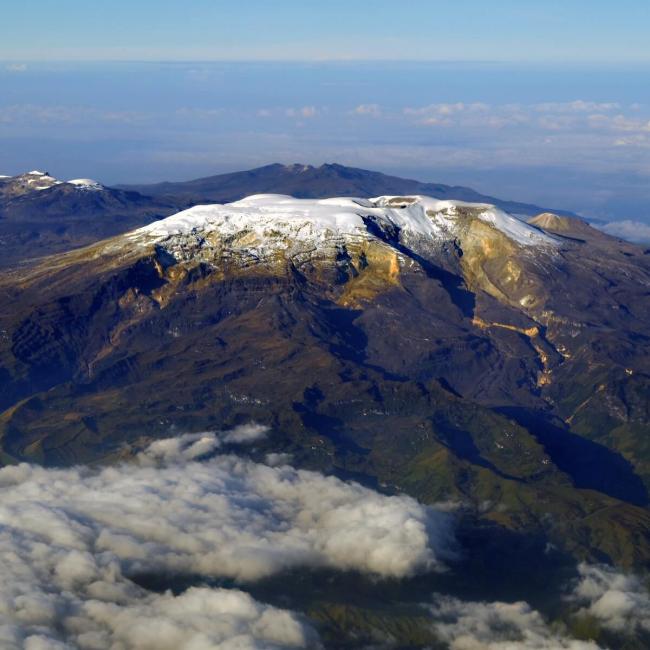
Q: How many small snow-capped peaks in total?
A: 2